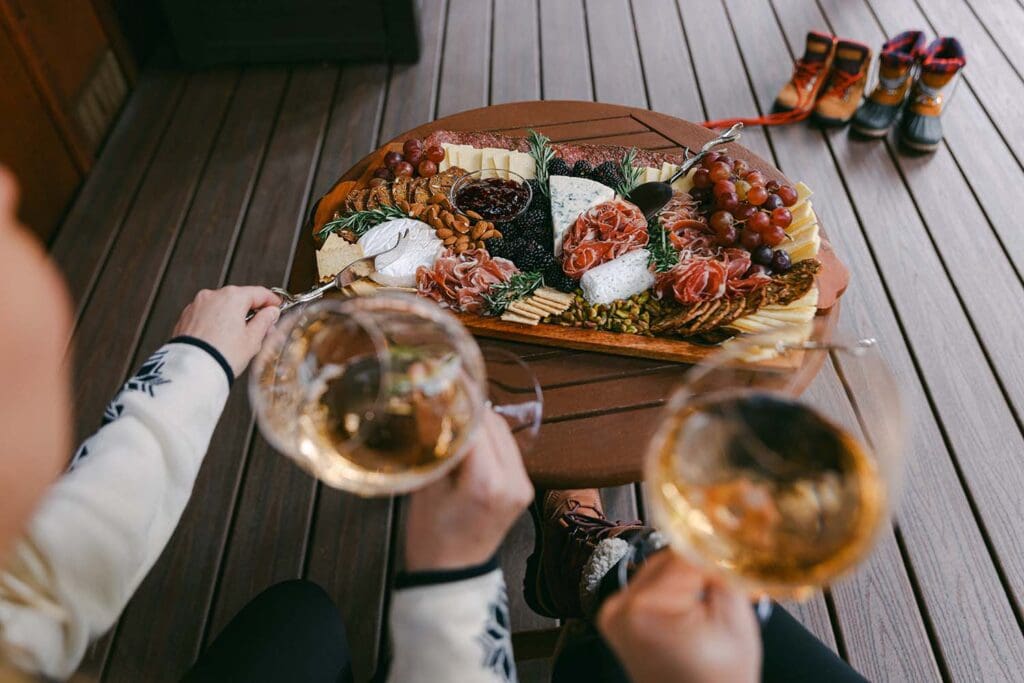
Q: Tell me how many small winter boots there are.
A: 4